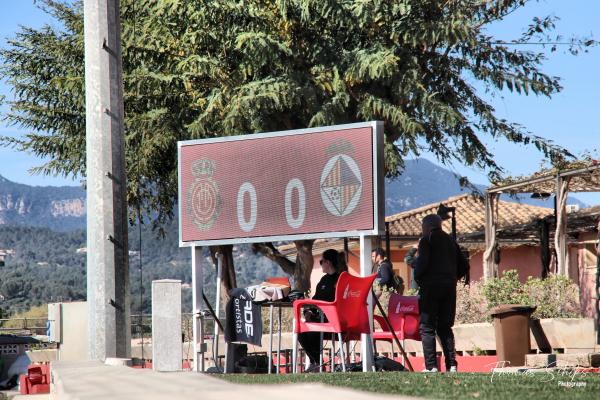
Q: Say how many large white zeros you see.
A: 2